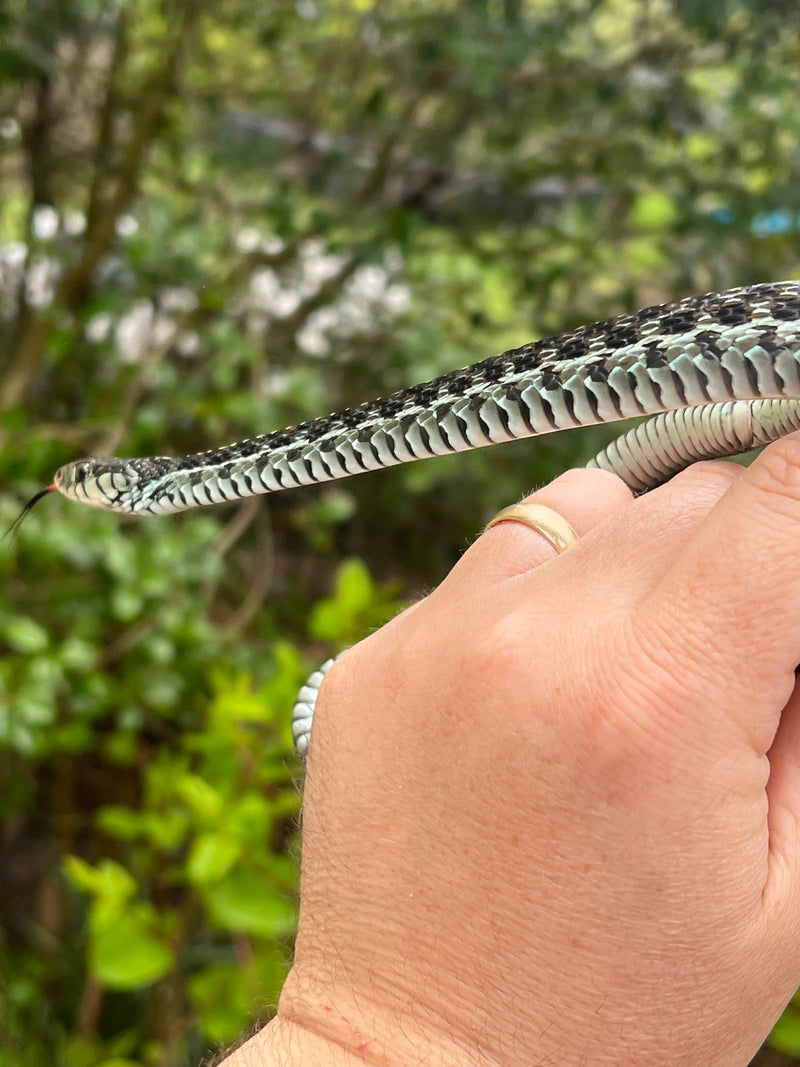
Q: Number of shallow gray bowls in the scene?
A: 0